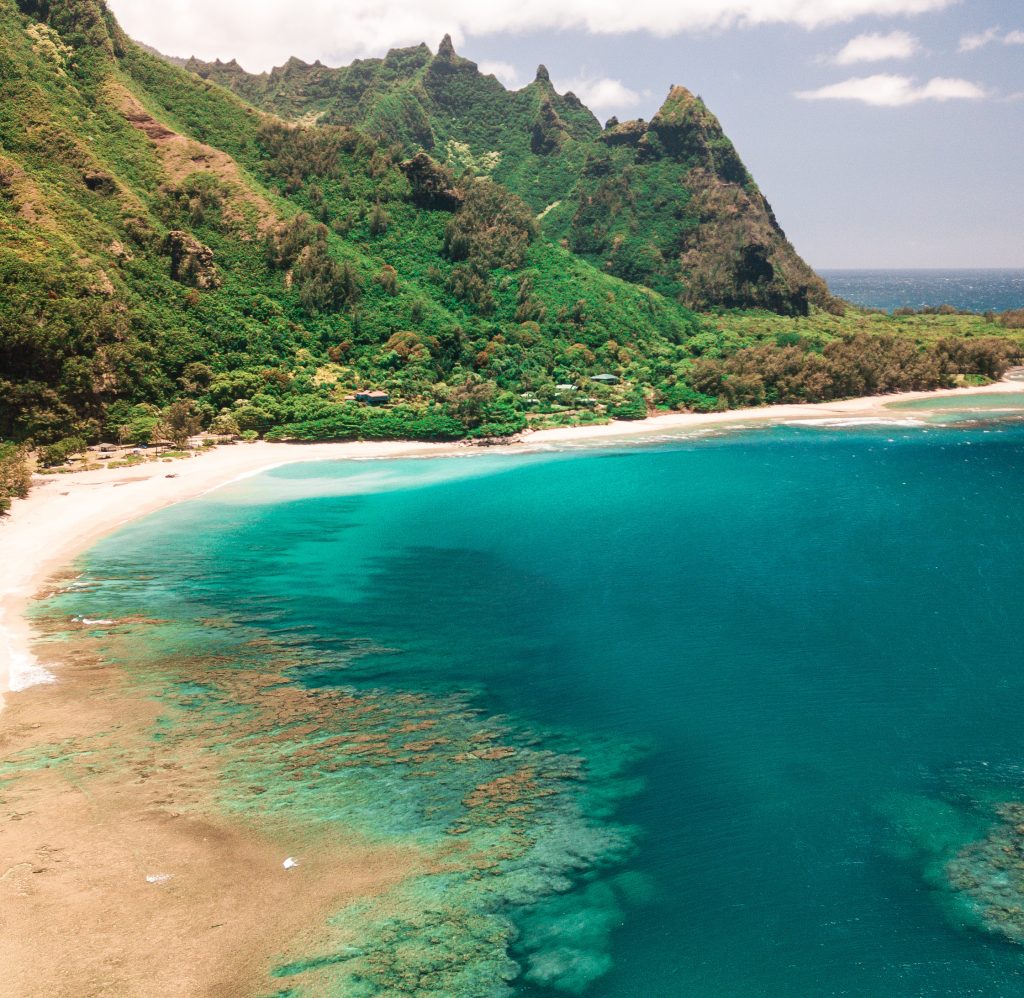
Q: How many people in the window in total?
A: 0